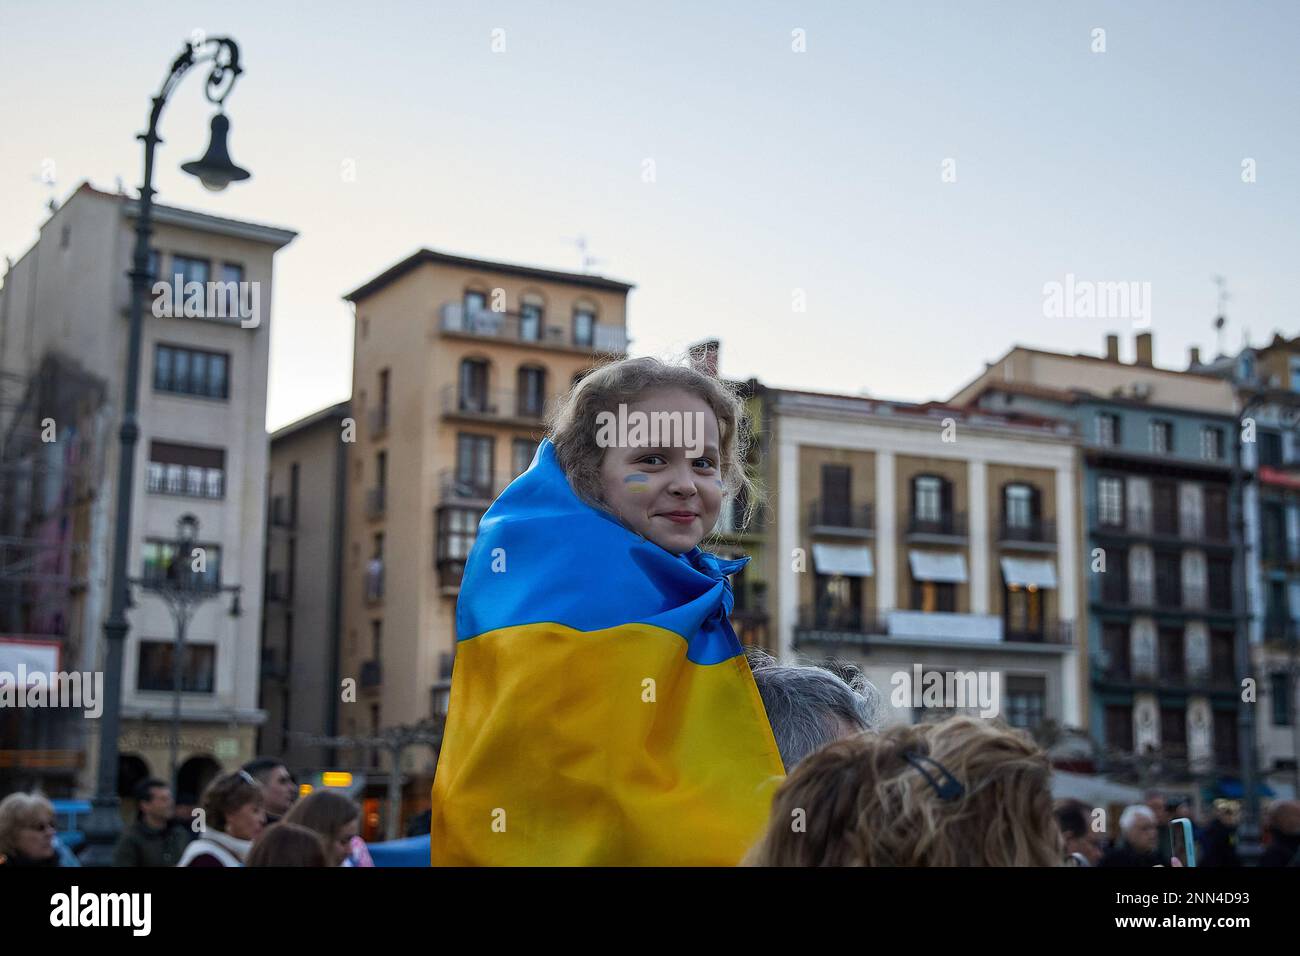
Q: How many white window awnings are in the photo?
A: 3